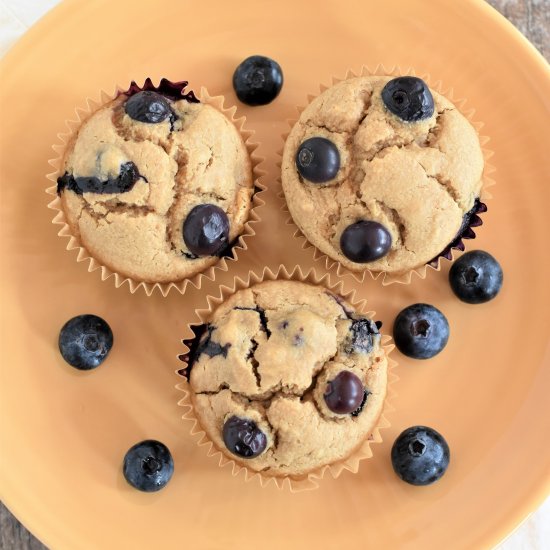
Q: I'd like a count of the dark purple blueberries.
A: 13